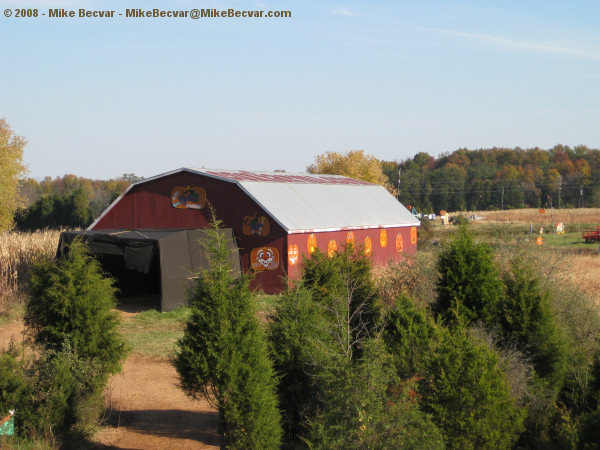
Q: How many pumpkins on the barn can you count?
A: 11